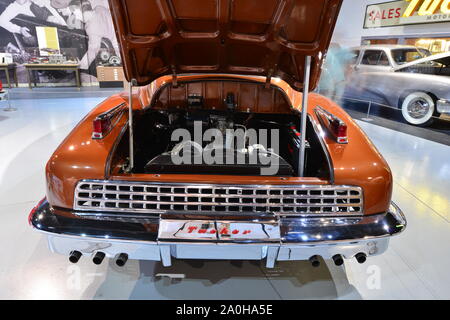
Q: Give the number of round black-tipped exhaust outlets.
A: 6